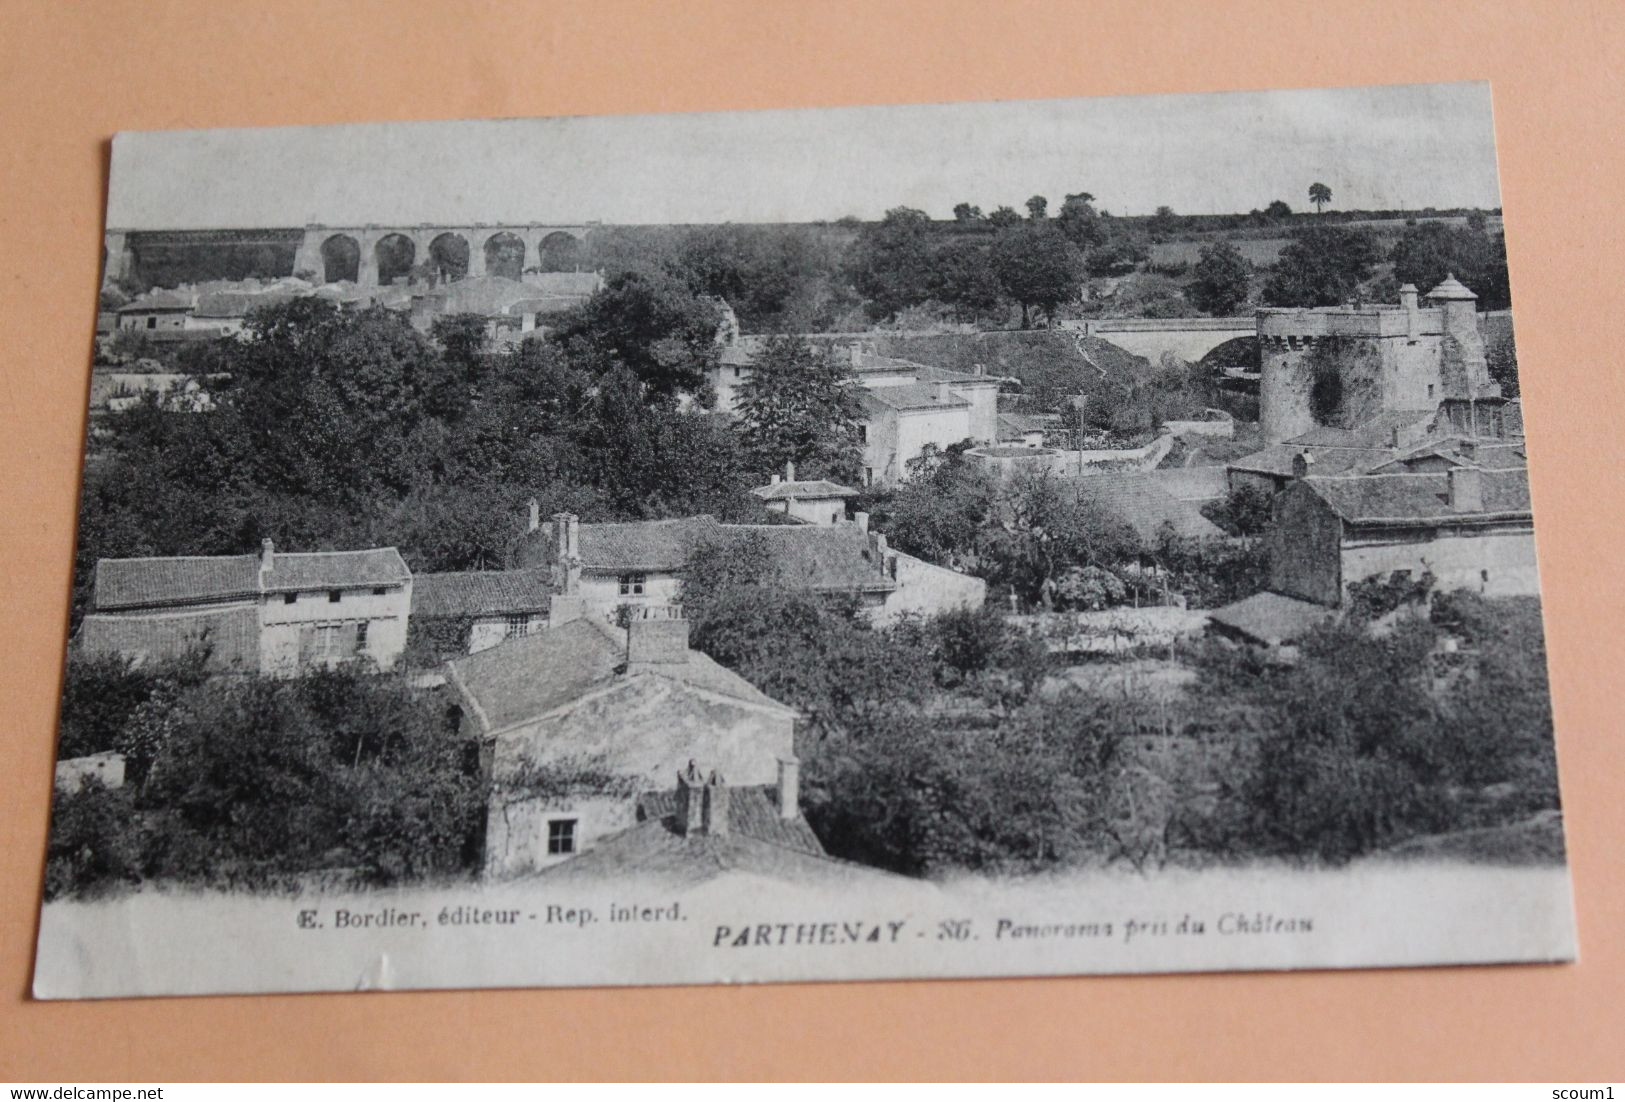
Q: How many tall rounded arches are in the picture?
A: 5